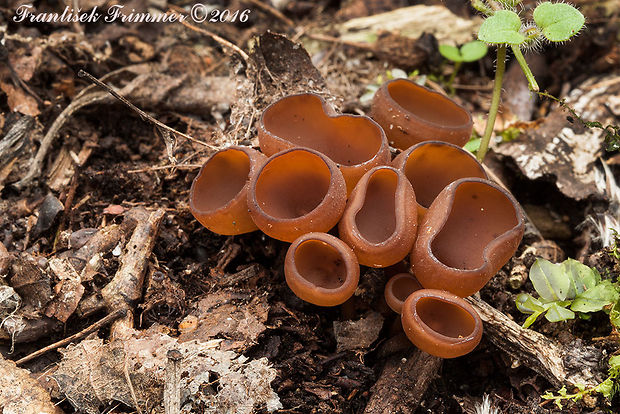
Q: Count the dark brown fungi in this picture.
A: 10